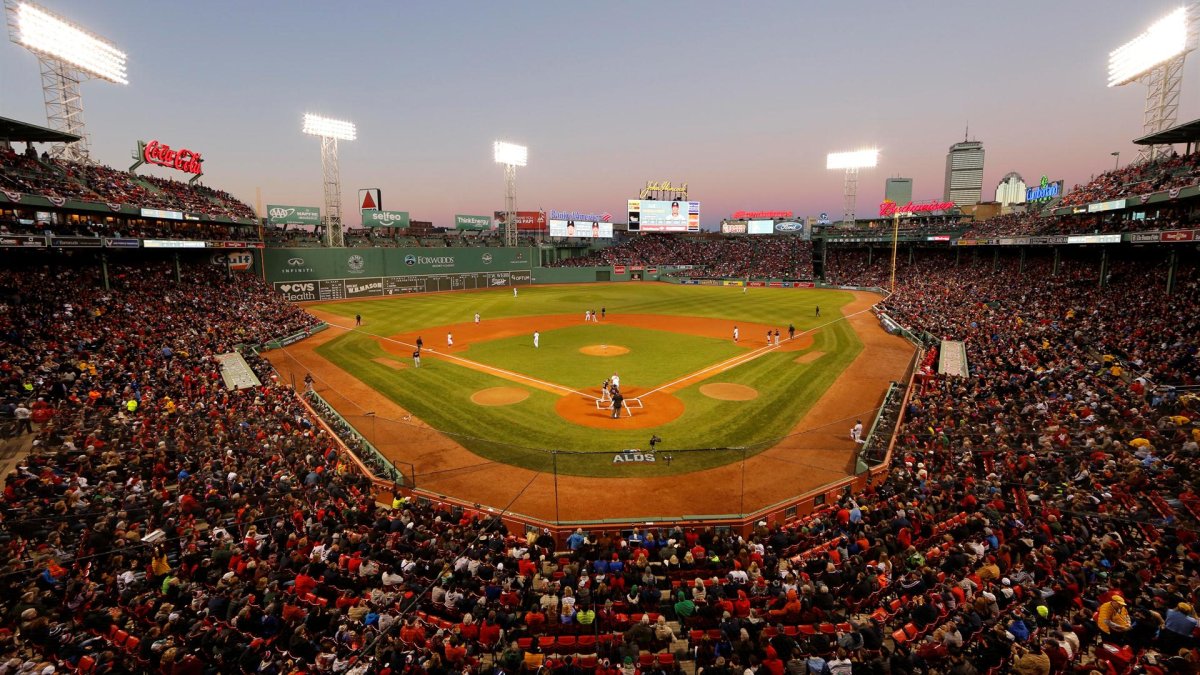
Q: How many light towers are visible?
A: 5